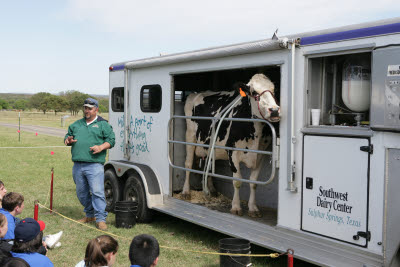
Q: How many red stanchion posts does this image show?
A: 3